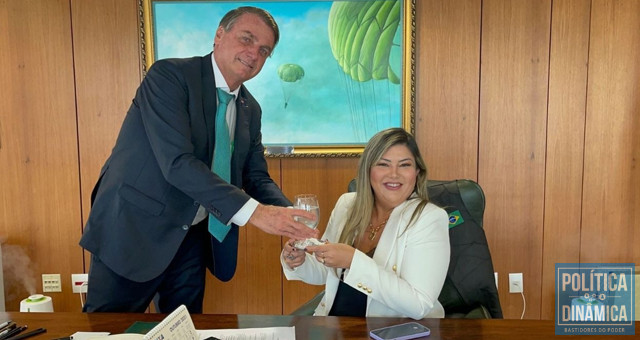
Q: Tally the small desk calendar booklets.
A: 1